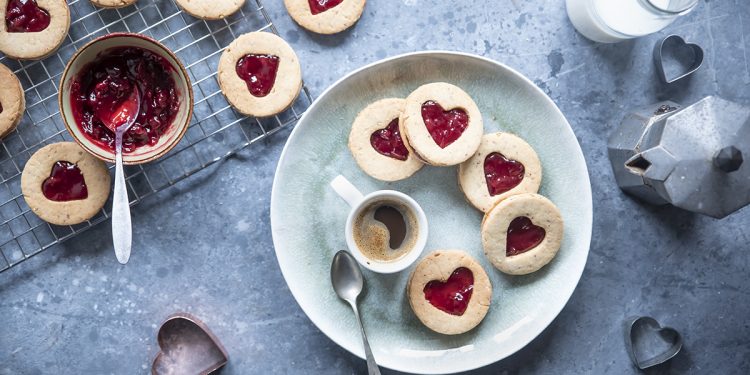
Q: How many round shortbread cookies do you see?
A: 12